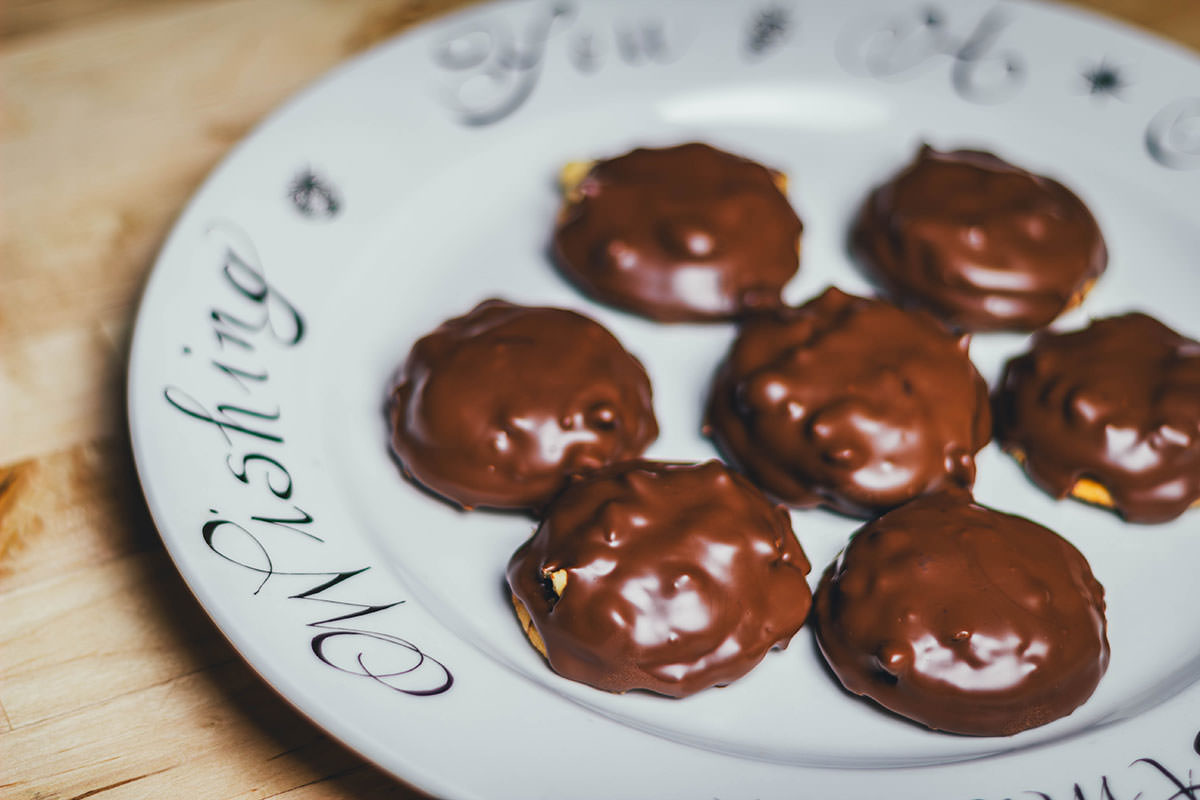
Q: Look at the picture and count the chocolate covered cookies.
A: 7